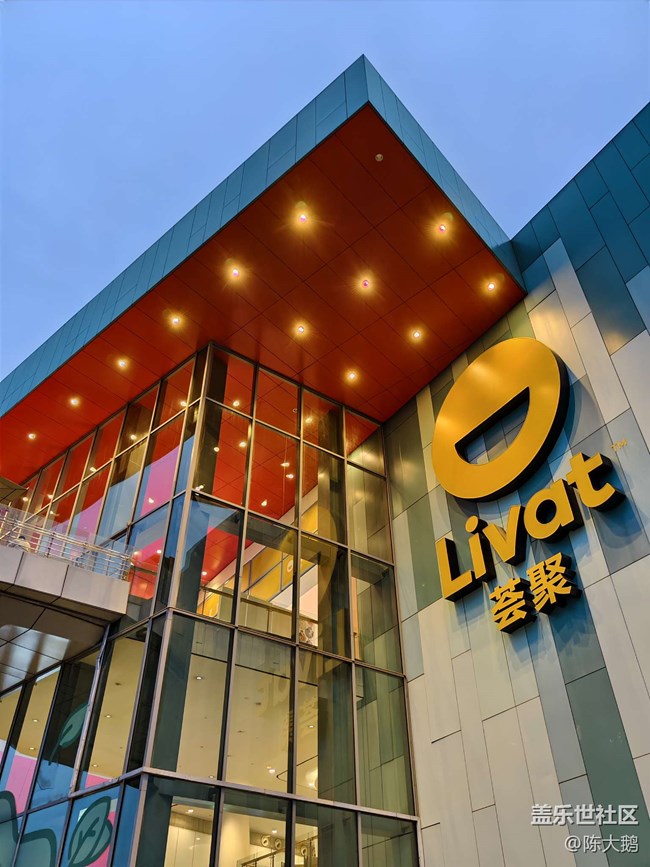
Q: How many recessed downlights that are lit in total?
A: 12